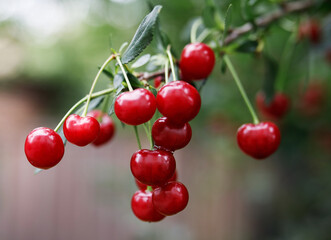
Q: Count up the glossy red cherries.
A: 12